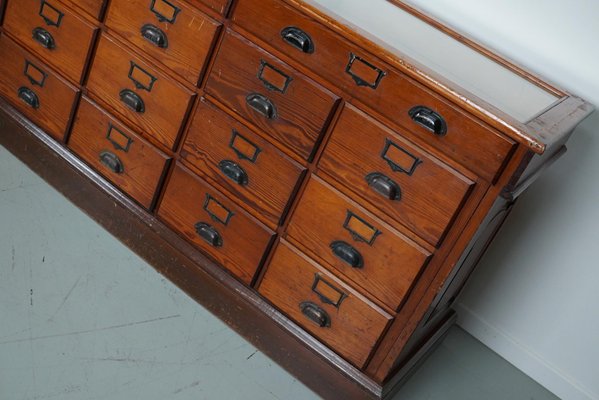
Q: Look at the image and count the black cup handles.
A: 13